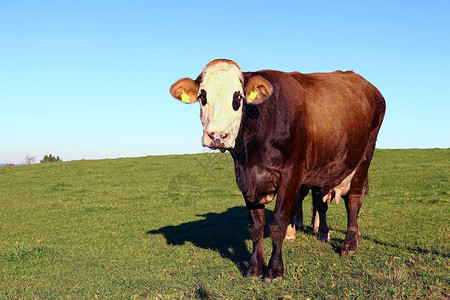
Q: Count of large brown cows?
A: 1